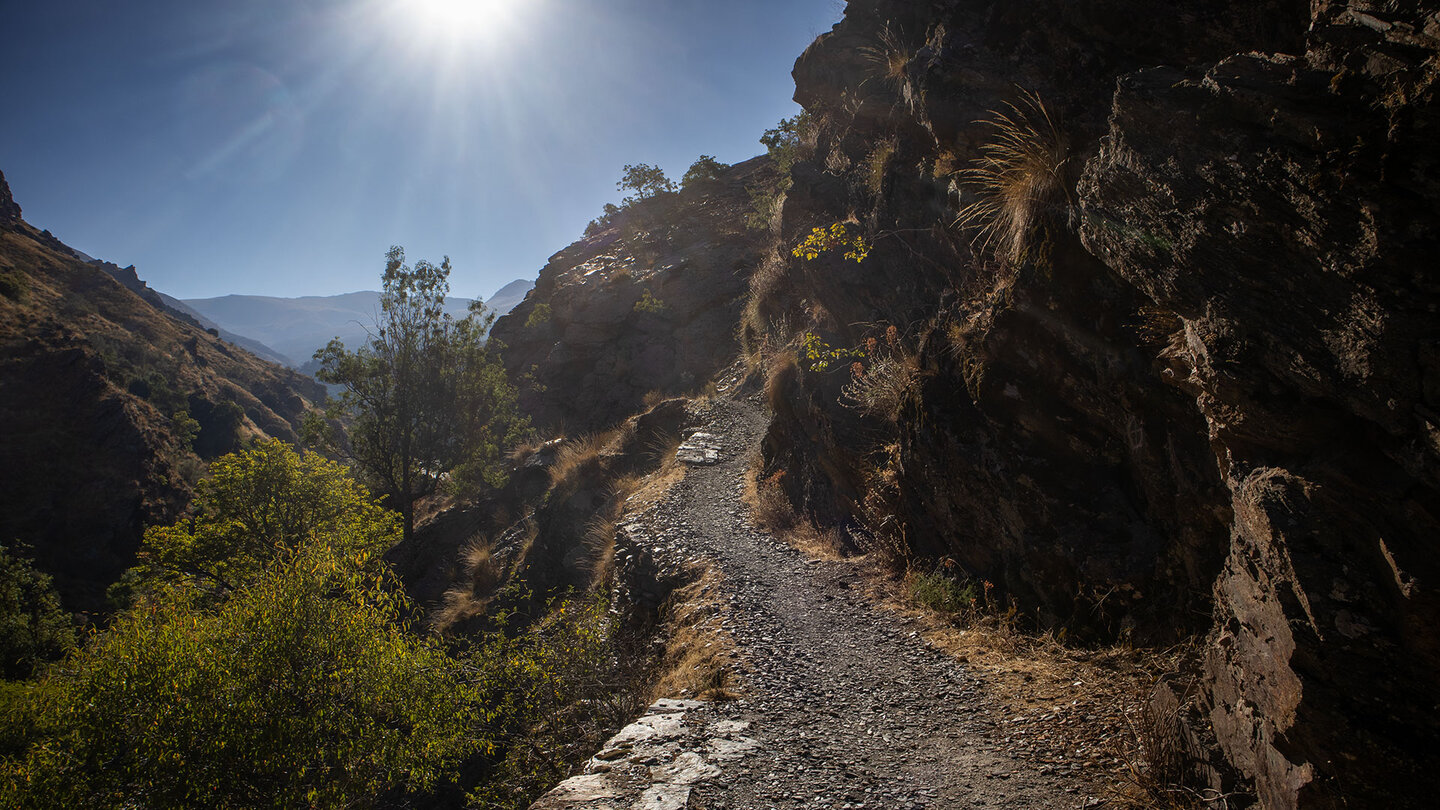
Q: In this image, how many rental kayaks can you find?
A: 0